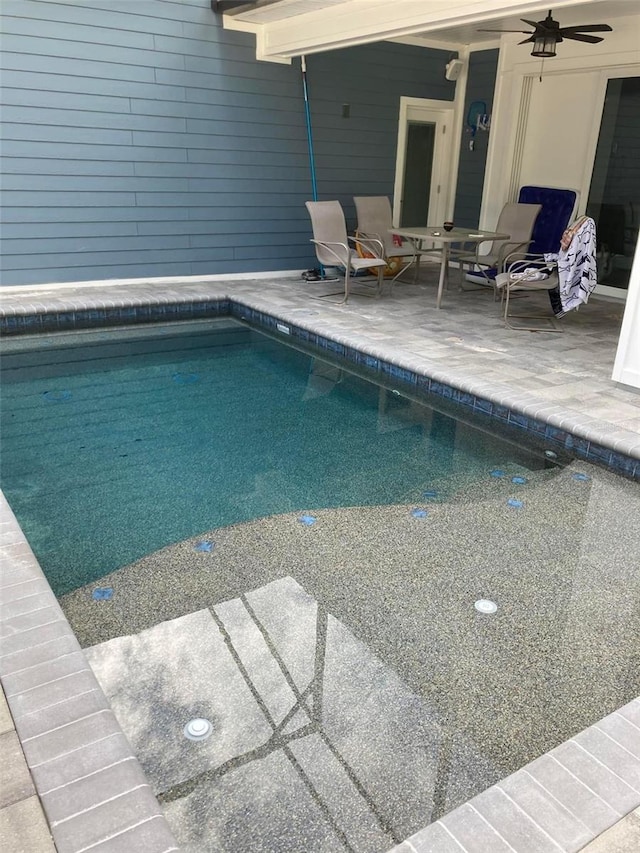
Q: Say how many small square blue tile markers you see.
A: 9